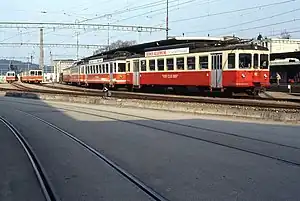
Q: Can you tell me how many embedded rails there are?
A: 4